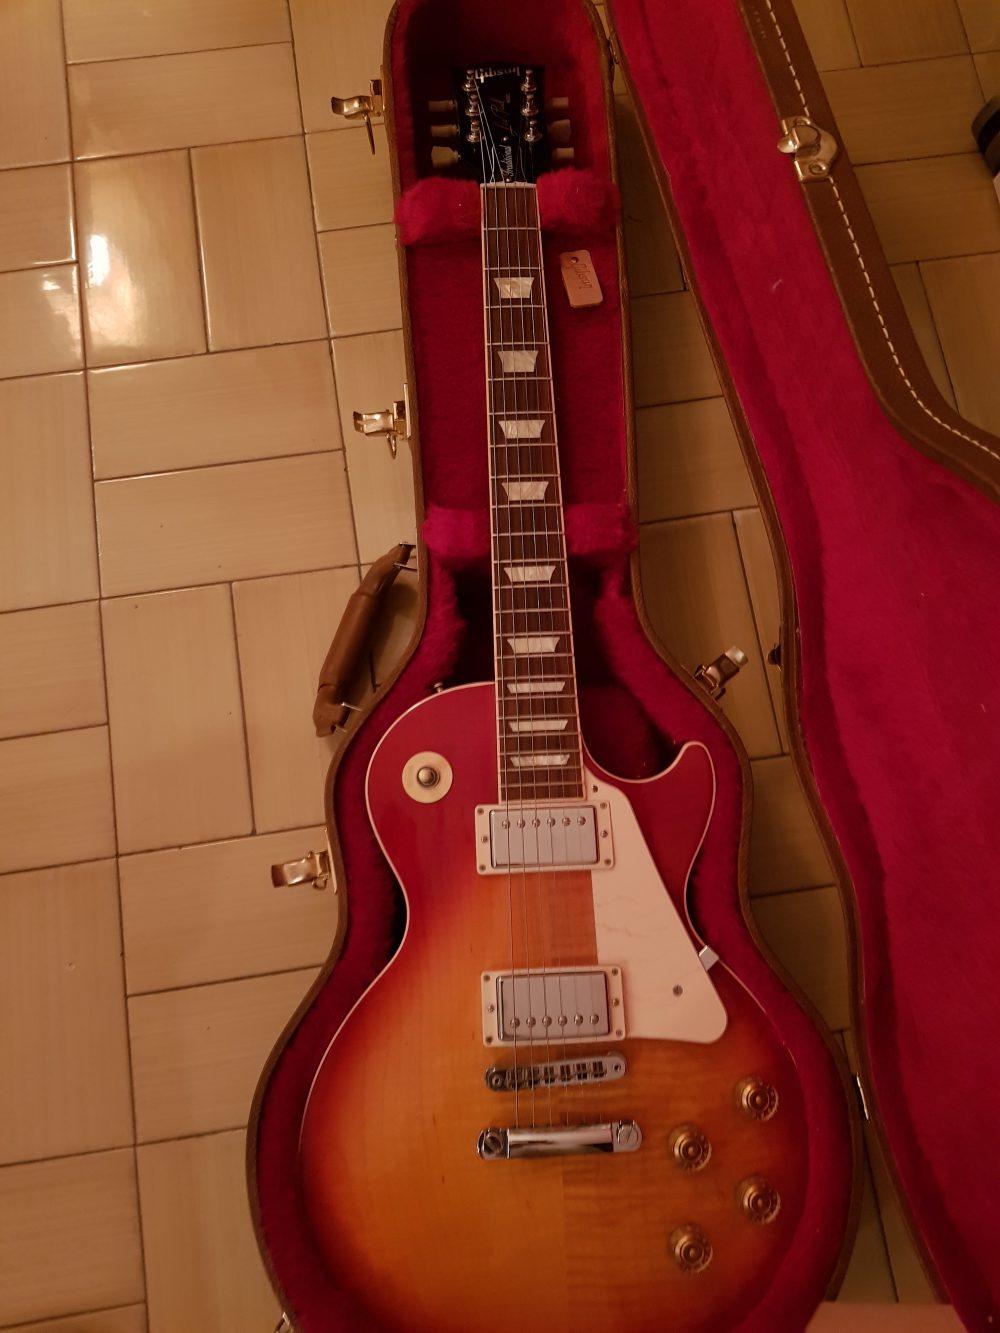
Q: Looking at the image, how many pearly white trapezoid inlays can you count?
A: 9